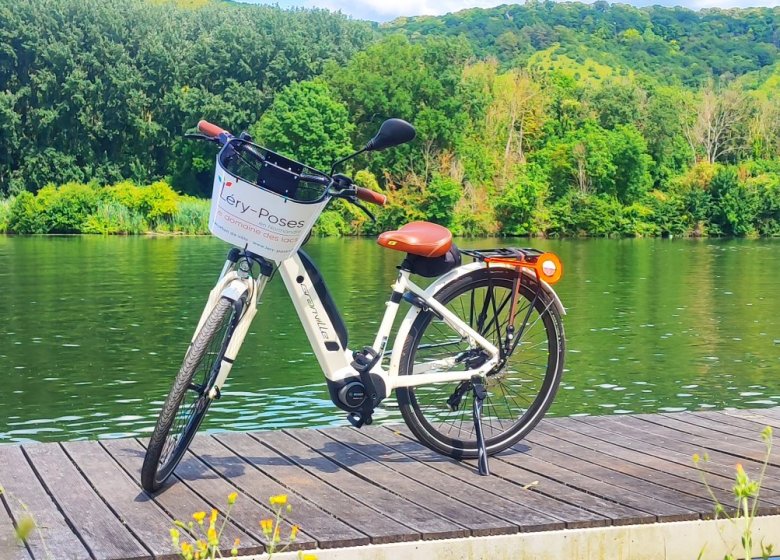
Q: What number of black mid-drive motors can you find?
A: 1